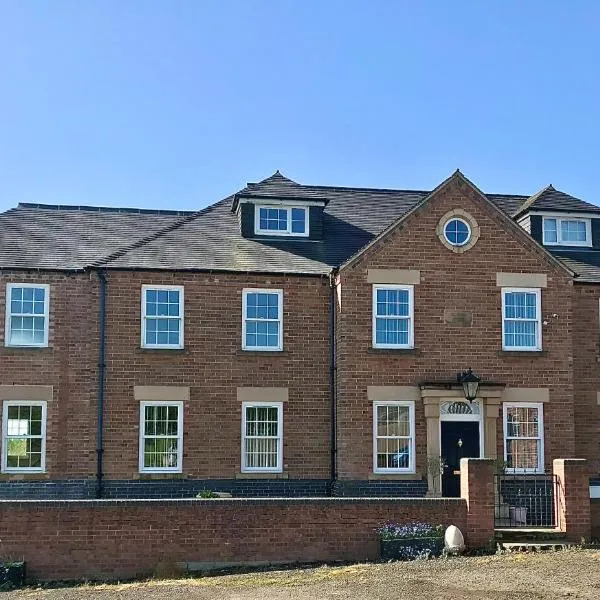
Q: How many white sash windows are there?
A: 10